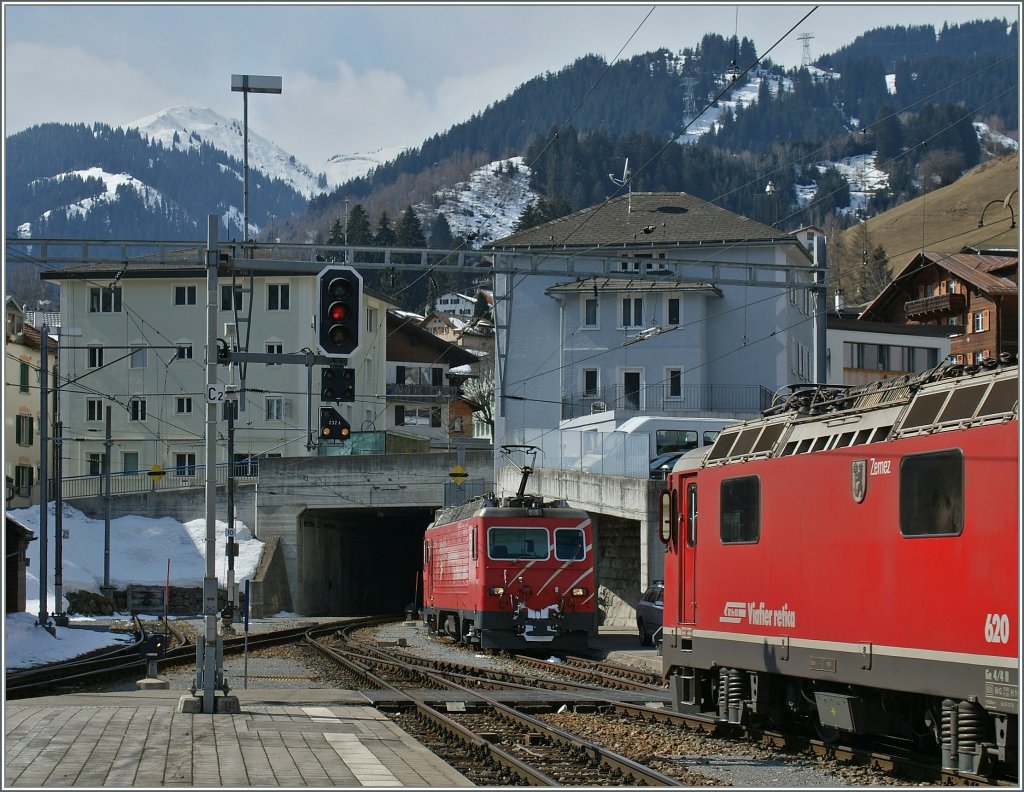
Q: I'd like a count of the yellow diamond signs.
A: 2